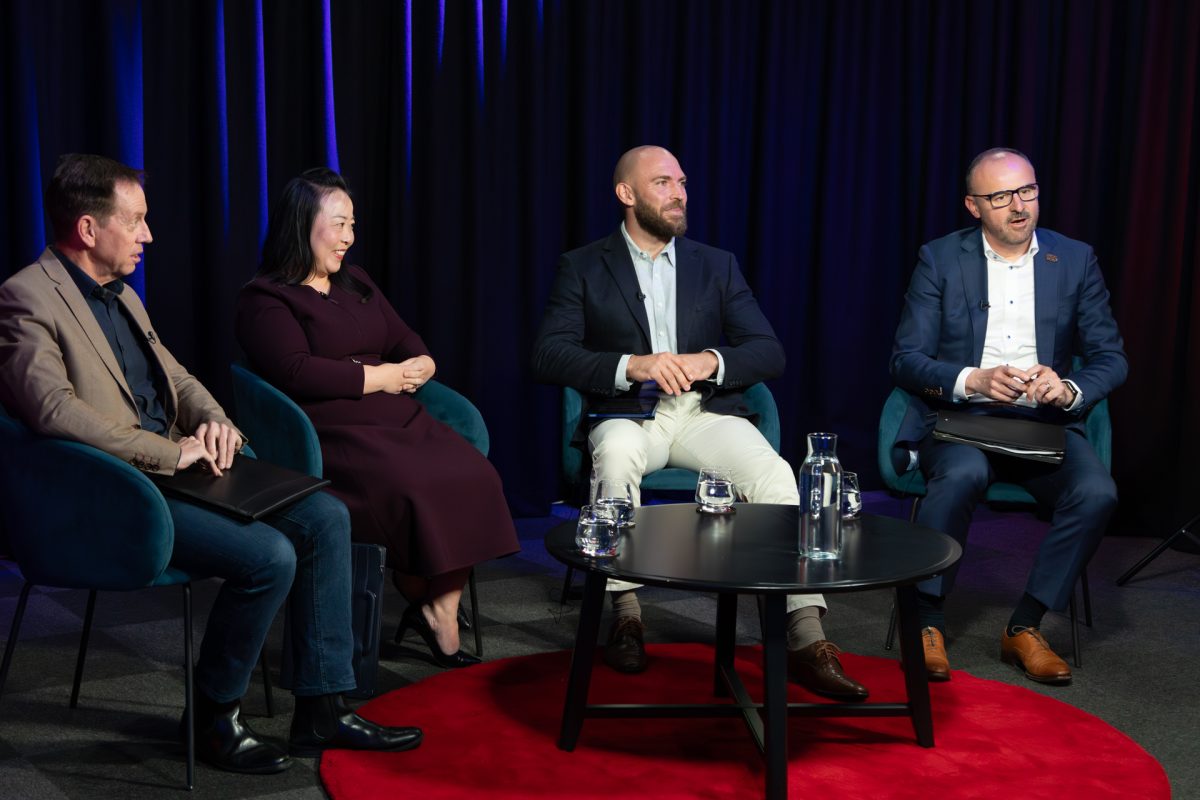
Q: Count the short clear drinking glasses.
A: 4